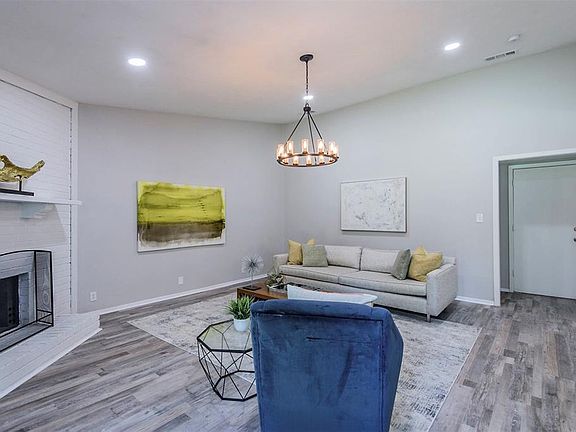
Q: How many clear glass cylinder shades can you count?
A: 12